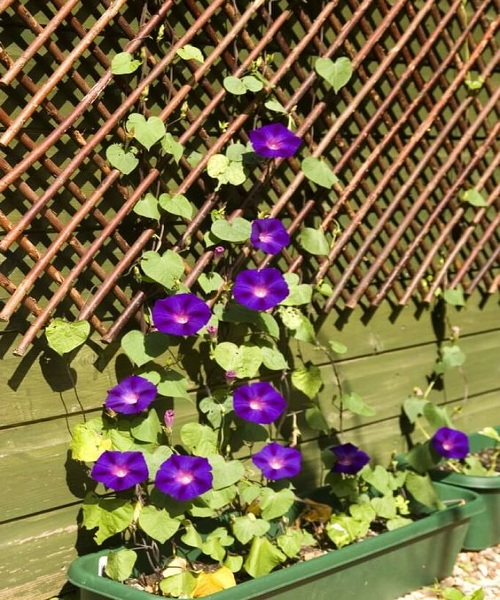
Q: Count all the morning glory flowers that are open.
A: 11